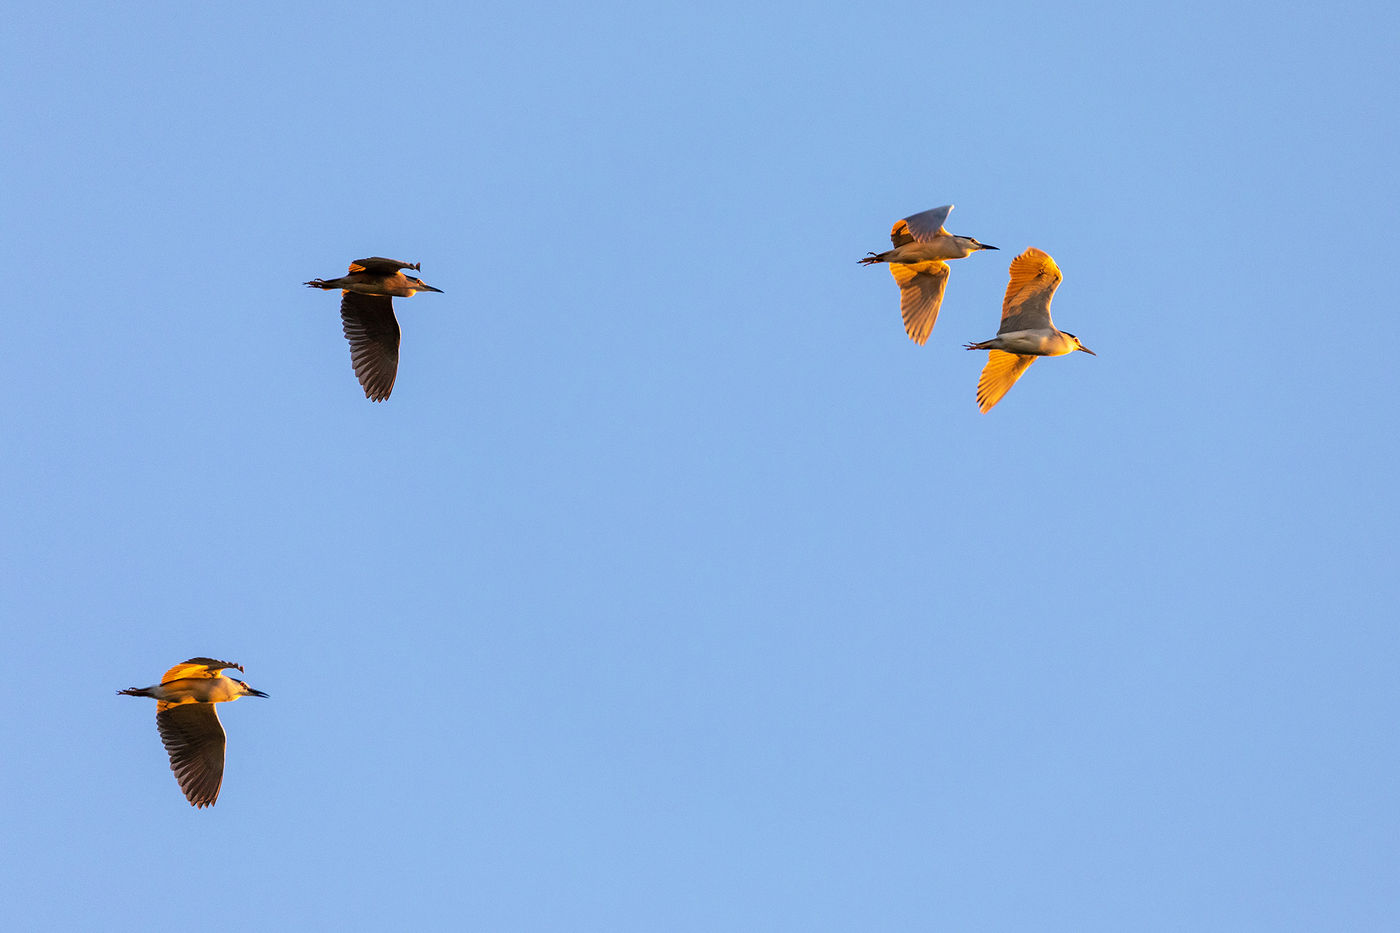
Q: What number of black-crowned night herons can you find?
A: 4